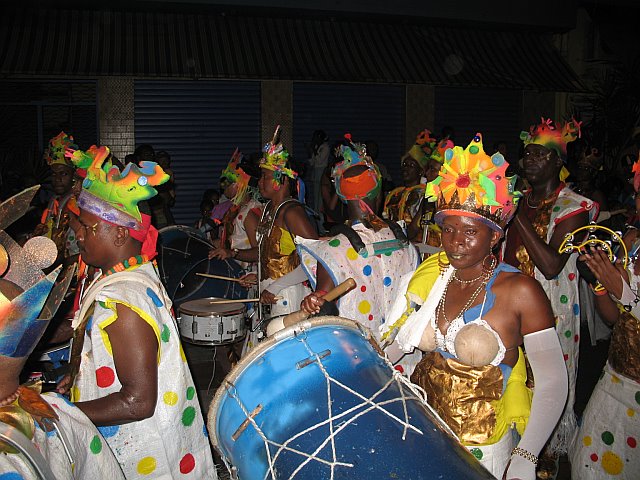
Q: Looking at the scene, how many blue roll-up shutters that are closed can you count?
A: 3